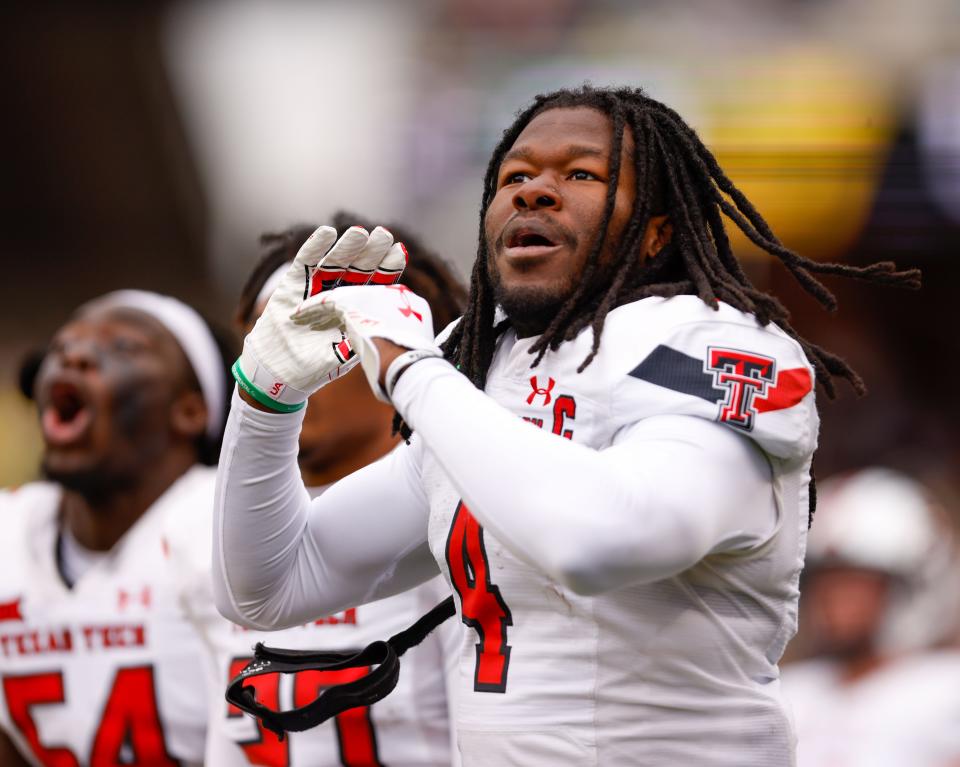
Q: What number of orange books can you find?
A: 0